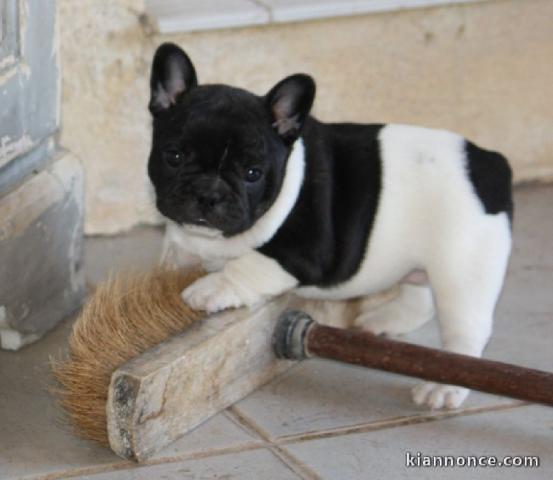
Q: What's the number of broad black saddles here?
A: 1